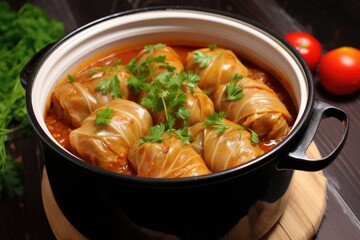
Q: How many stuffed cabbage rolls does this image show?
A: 8